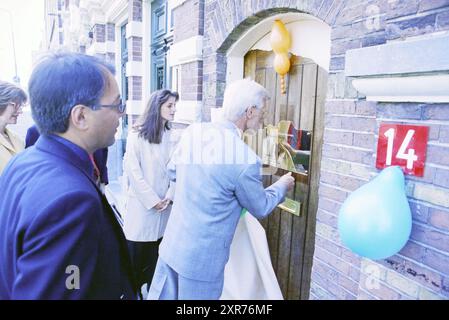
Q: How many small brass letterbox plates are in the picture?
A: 1